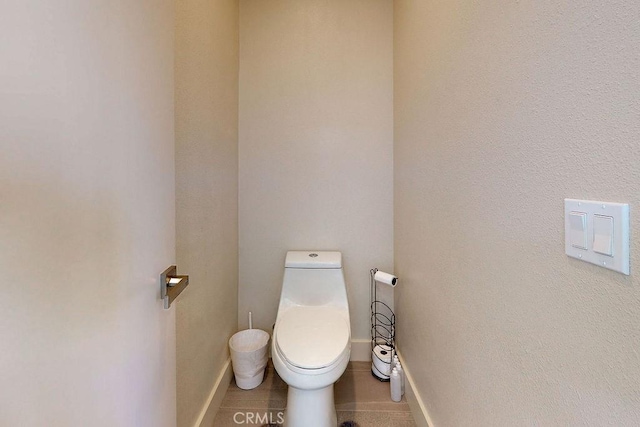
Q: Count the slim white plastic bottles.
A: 3